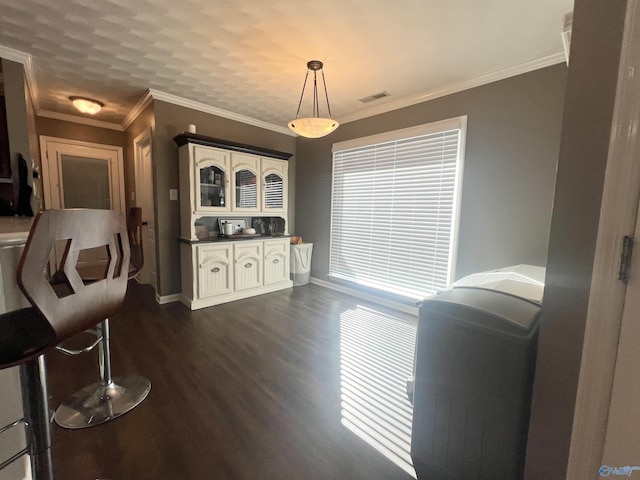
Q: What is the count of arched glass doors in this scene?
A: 3